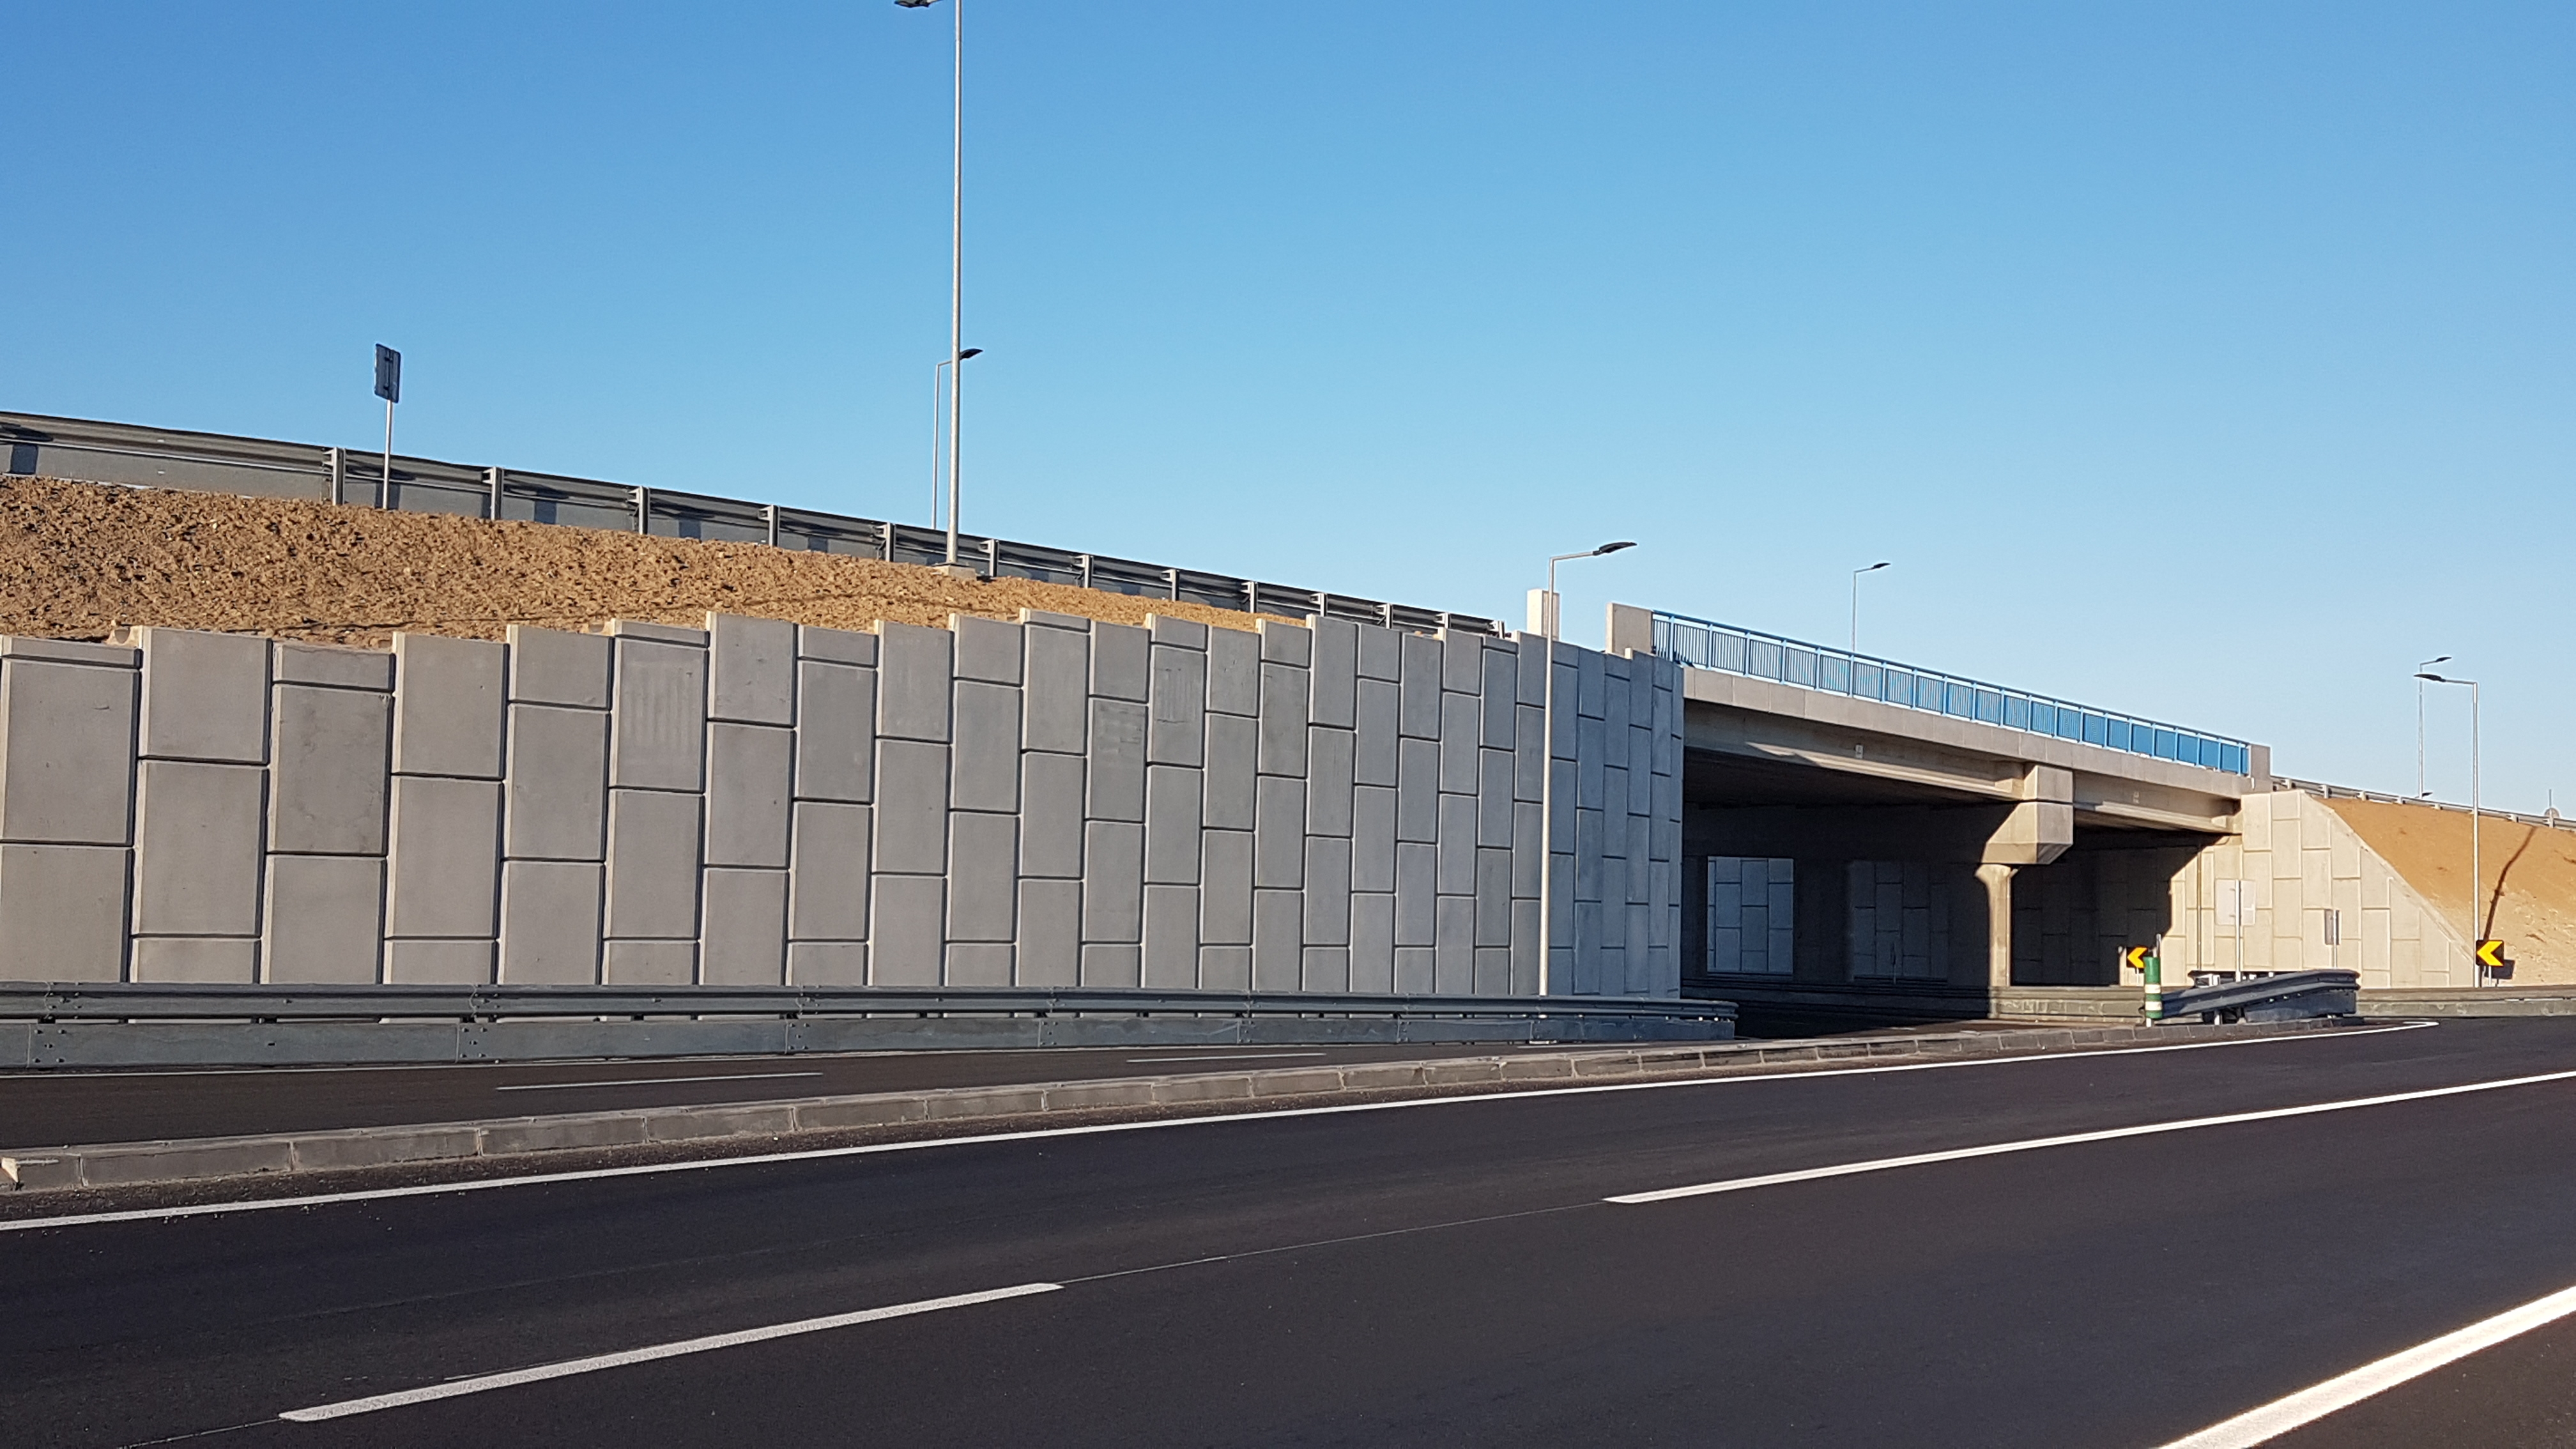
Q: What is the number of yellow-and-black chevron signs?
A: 2